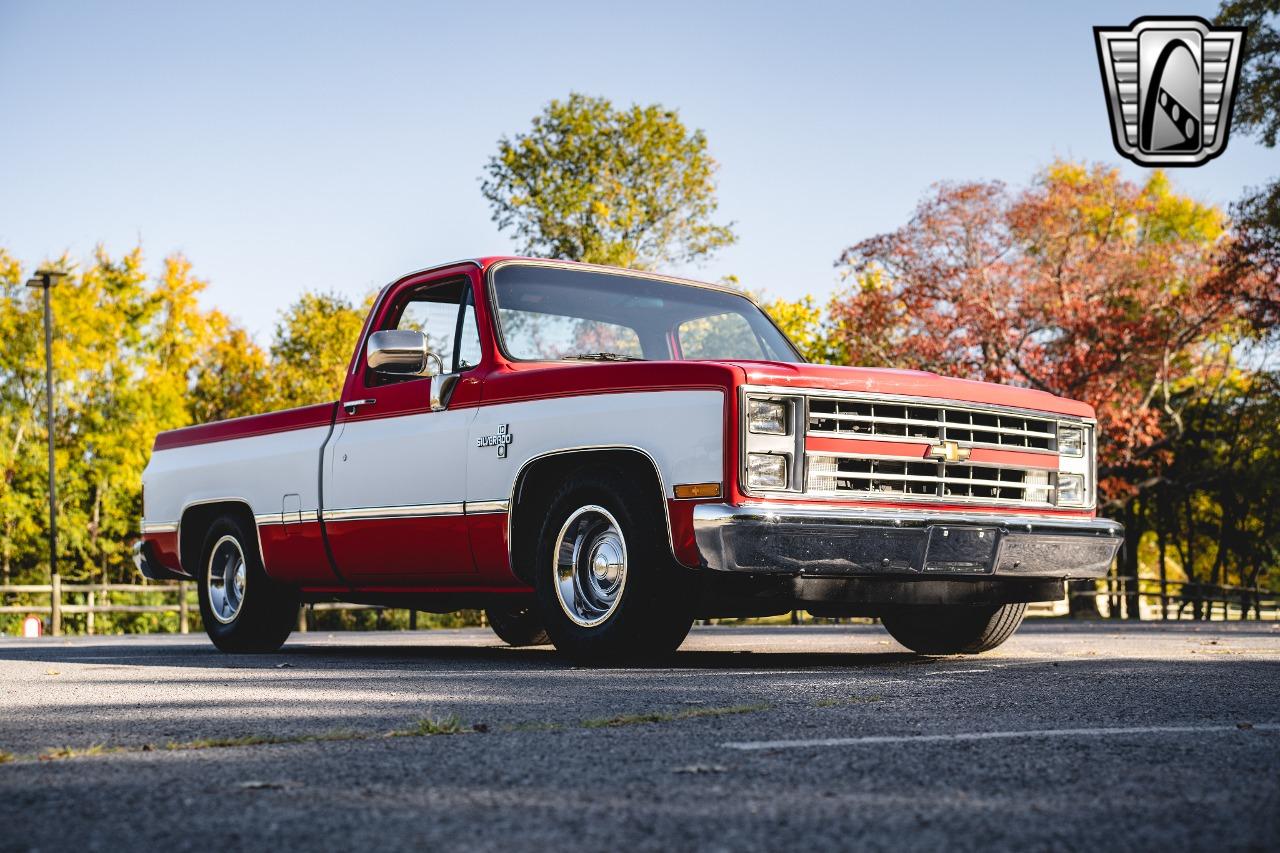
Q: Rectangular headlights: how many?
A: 4